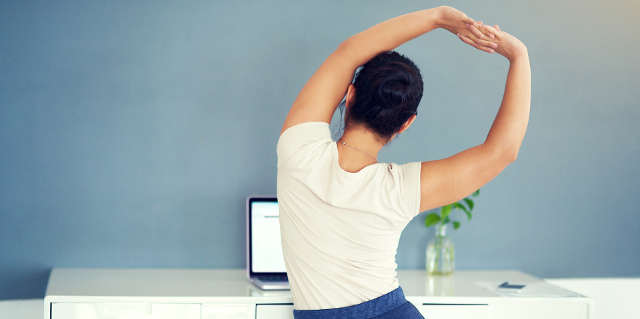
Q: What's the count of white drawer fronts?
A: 3